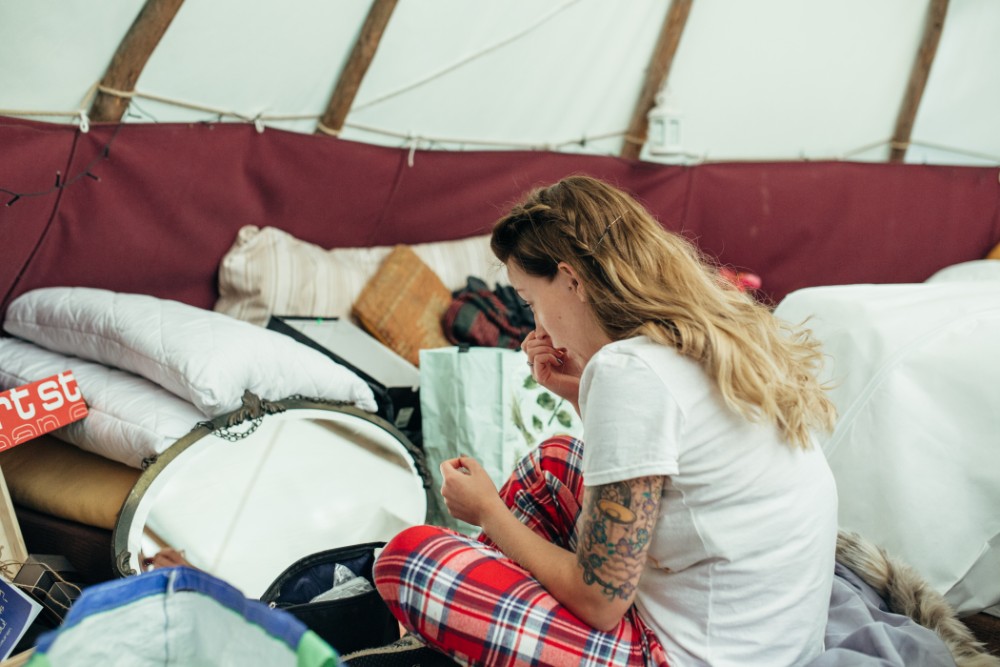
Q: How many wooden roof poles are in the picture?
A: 4